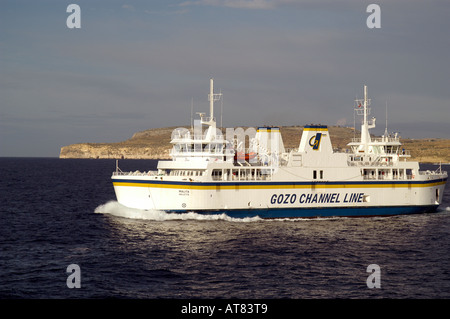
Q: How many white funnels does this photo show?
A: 2